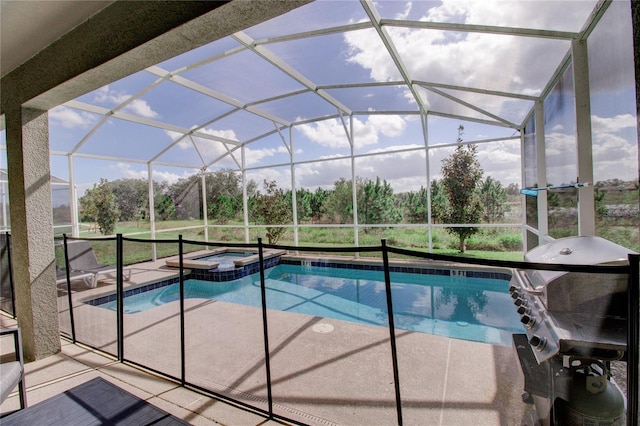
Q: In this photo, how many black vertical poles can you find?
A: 7